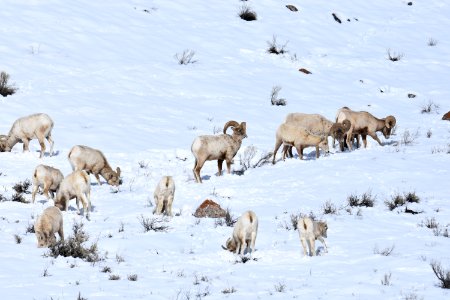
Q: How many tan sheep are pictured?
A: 12